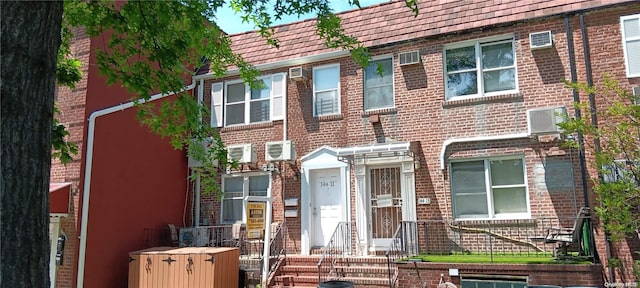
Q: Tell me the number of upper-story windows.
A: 5